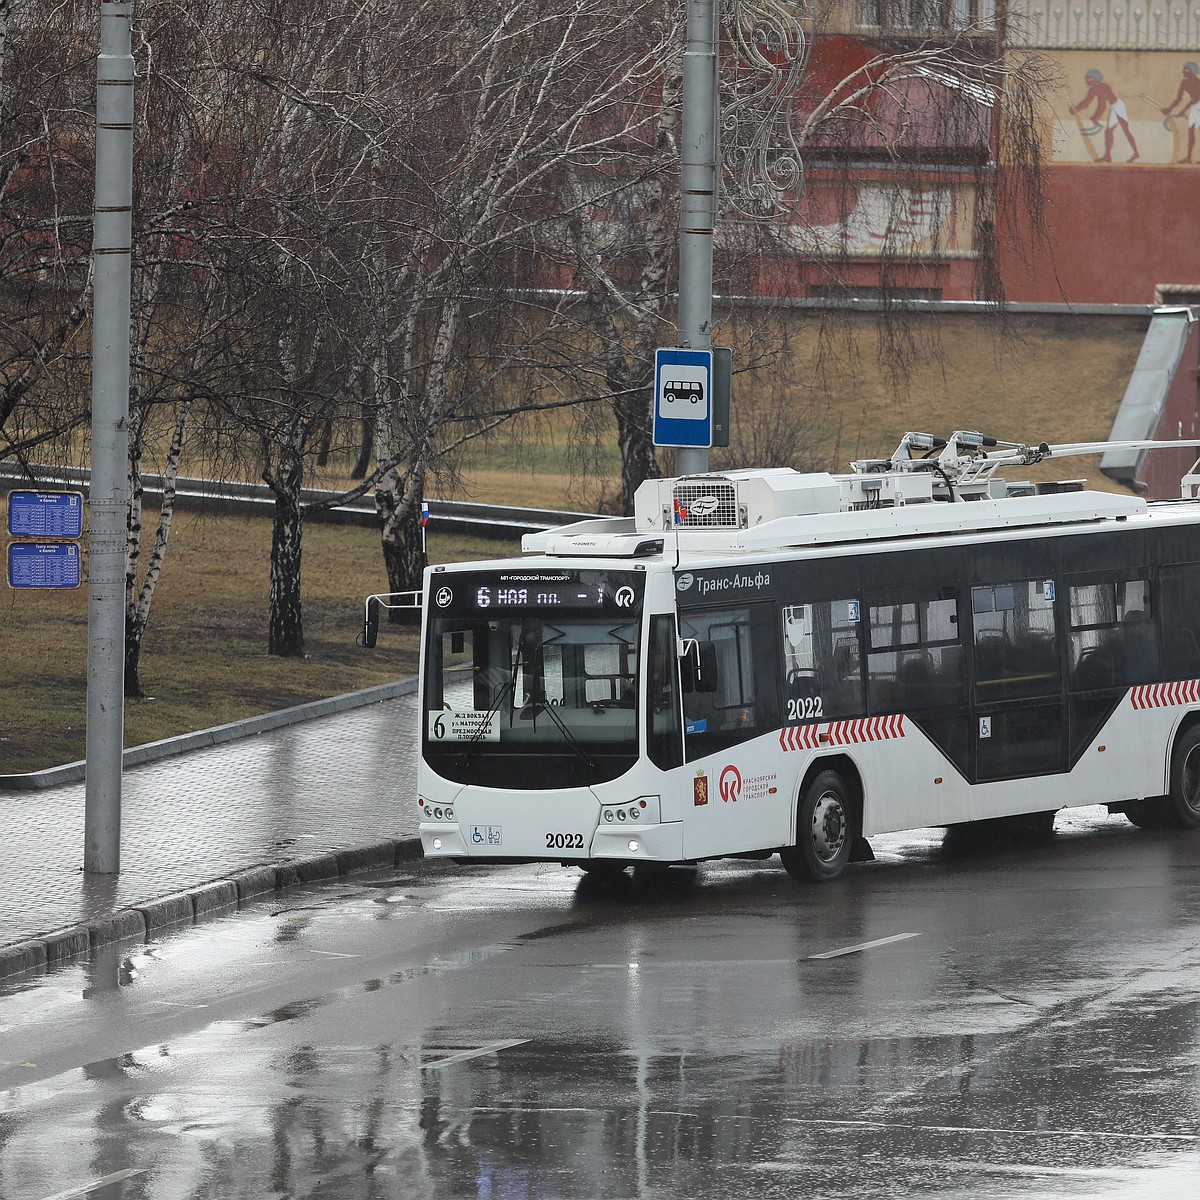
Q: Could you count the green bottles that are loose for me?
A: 0